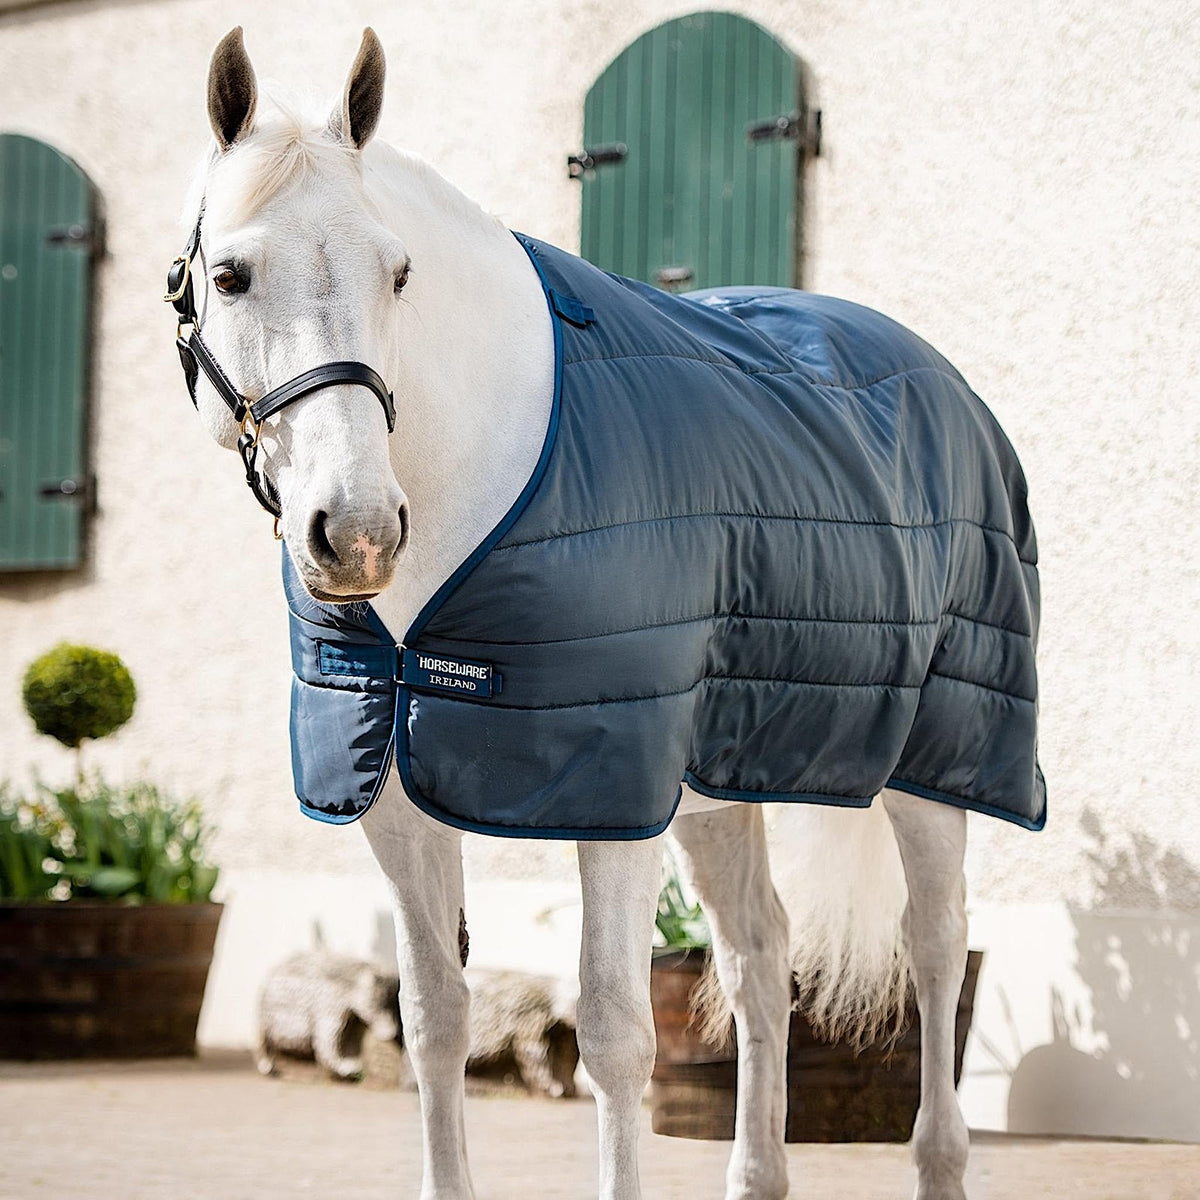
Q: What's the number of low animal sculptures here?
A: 2